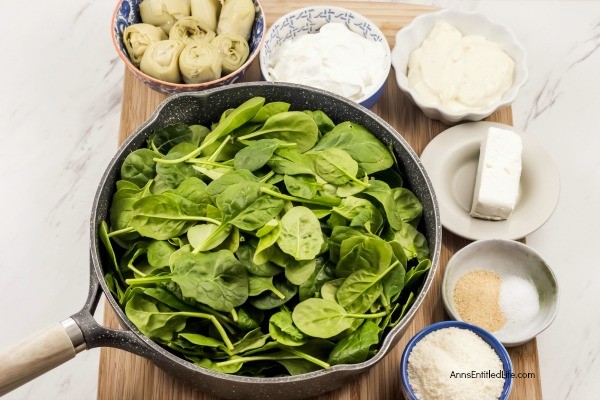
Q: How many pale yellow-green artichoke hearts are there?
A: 8